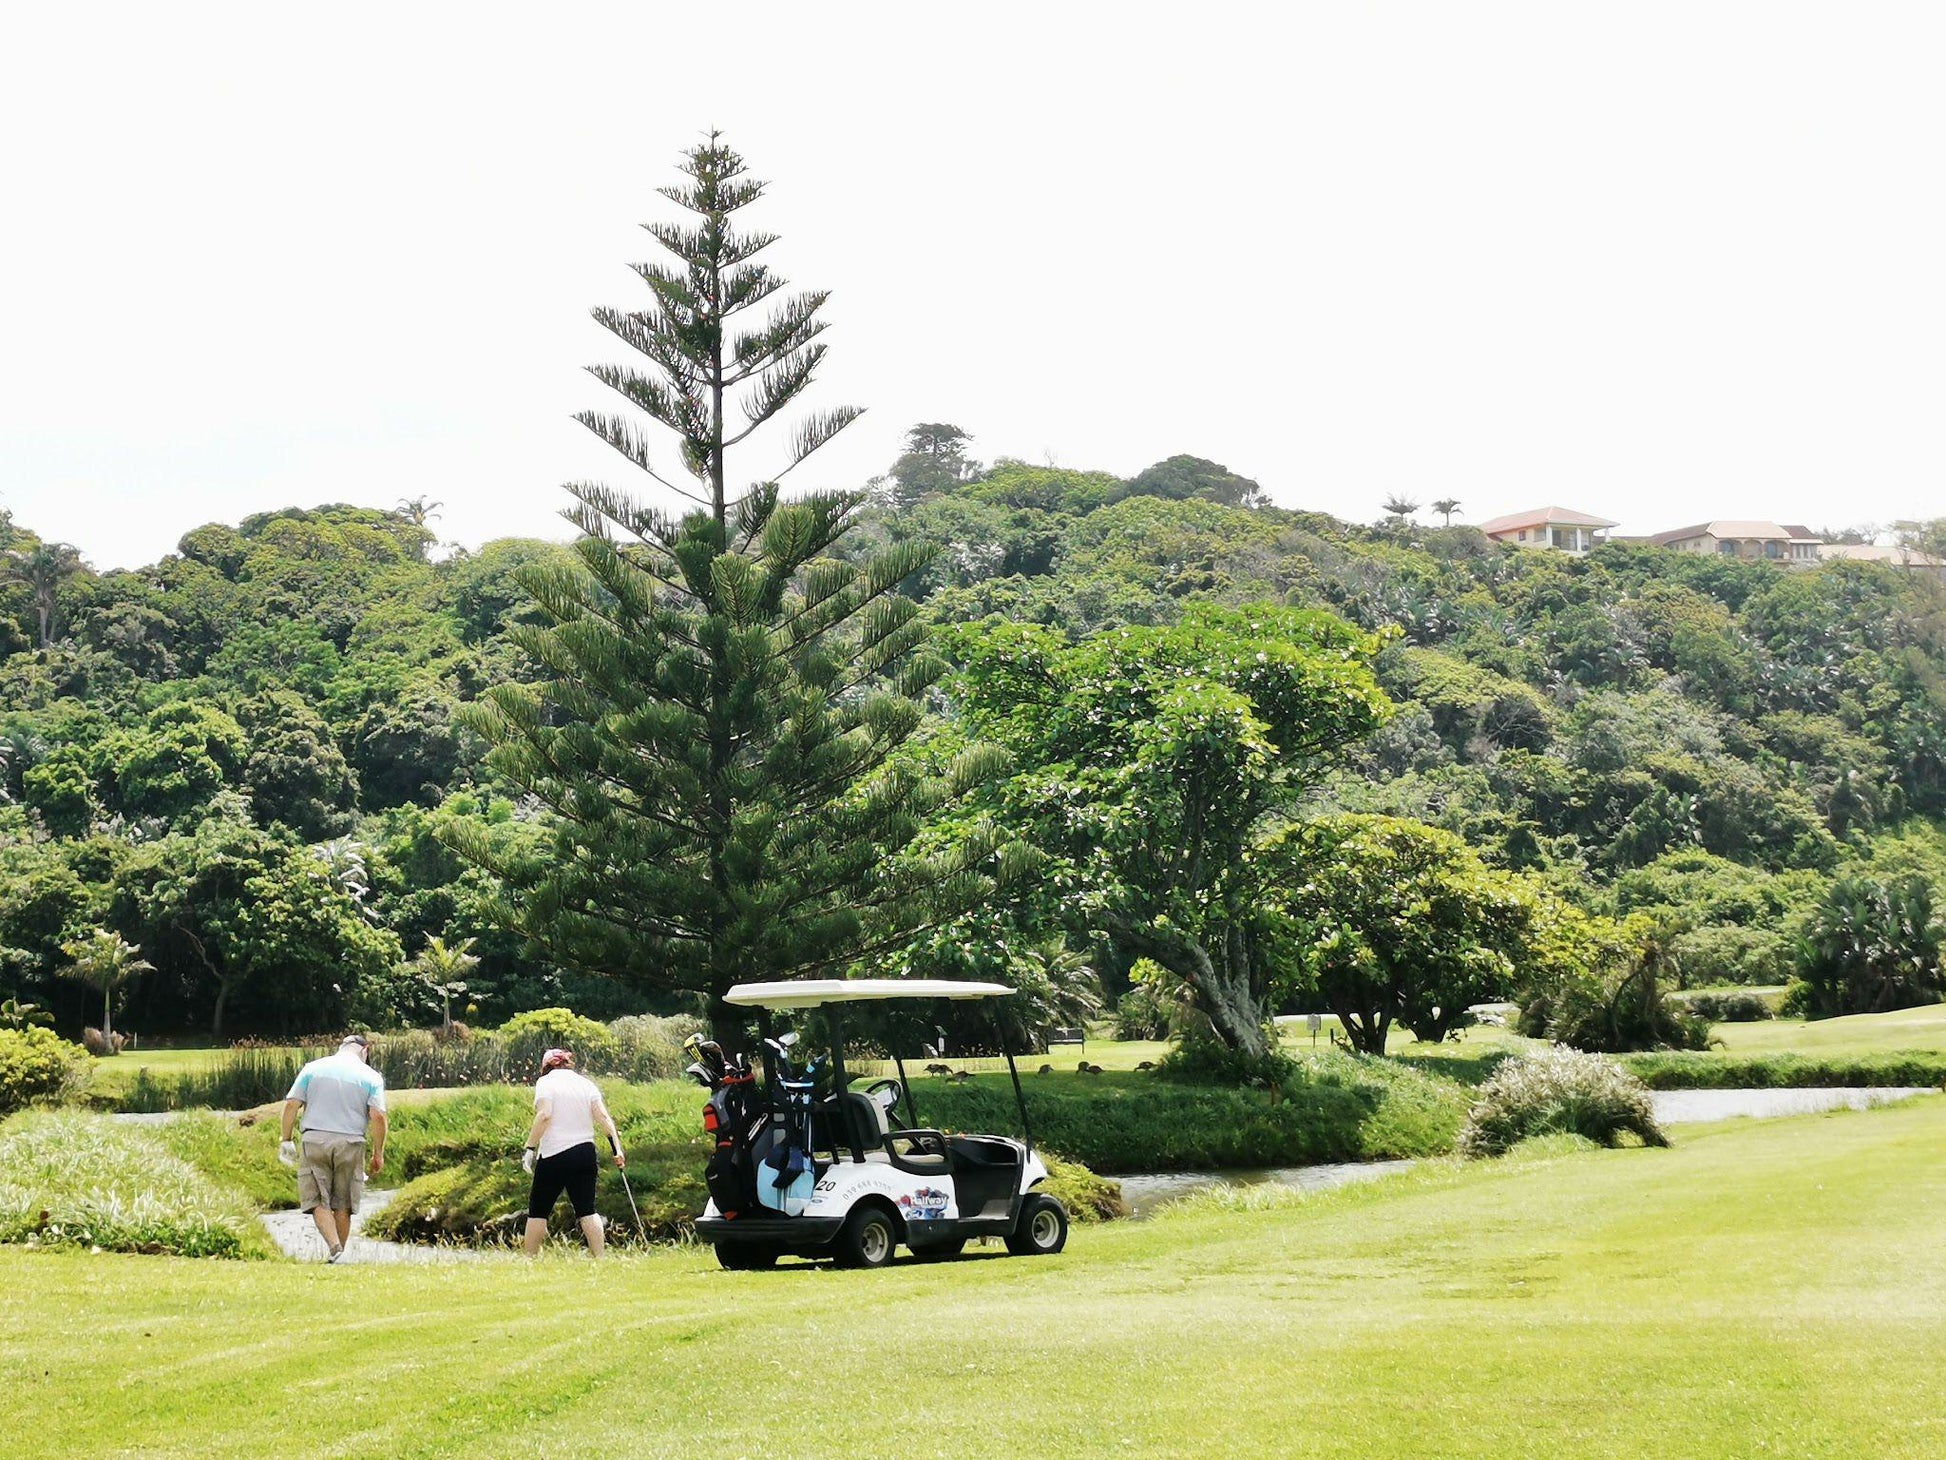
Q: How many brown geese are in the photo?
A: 7